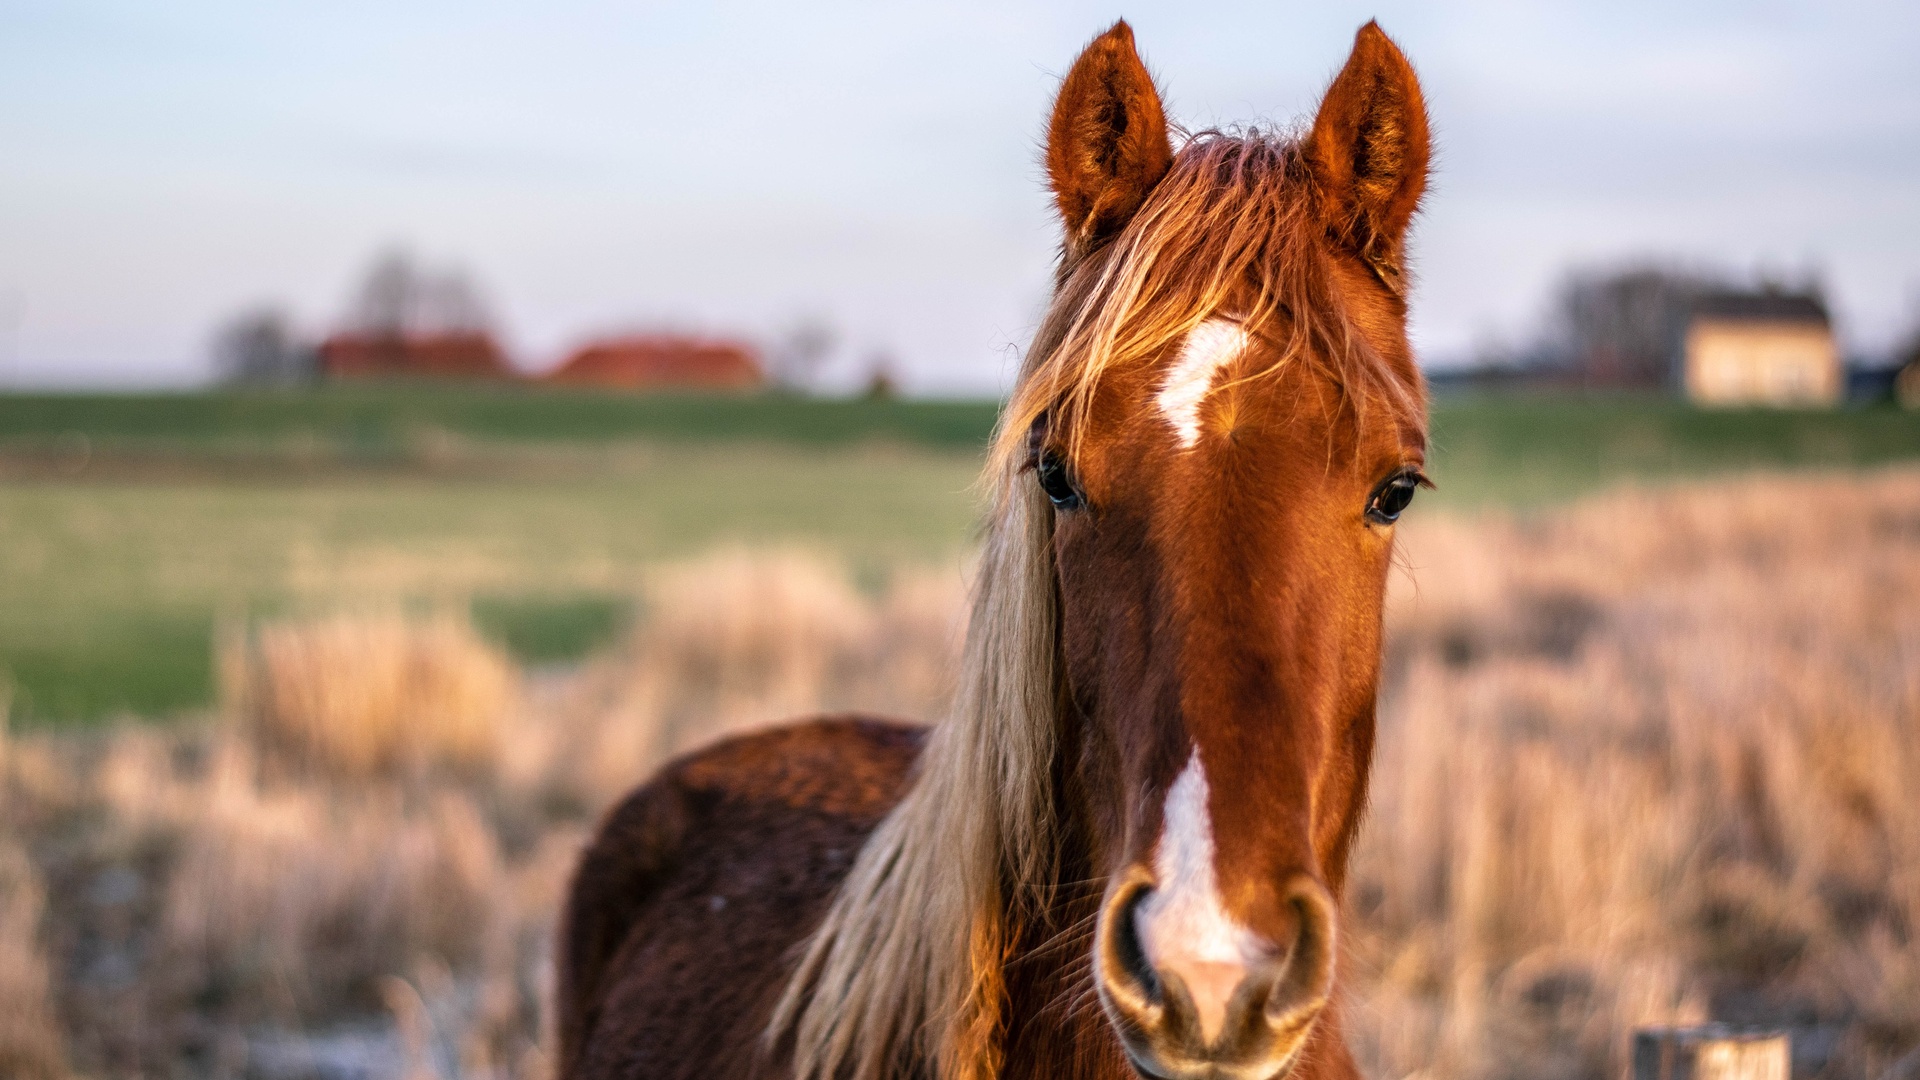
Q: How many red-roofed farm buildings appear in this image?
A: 2